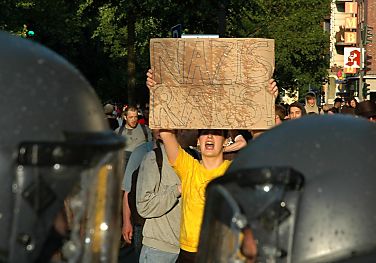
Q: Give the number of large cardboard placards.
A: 1